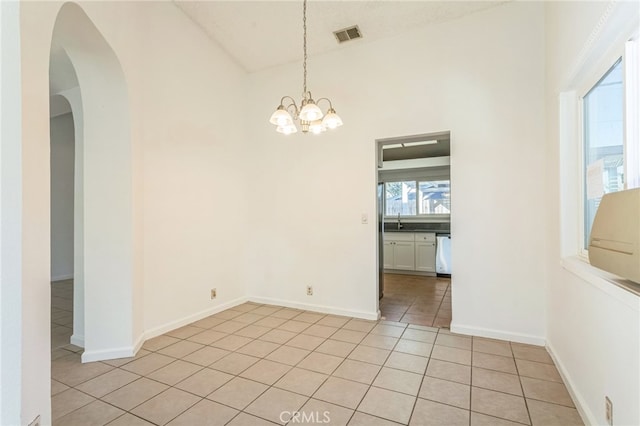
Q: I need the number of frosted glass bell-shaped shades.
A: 5